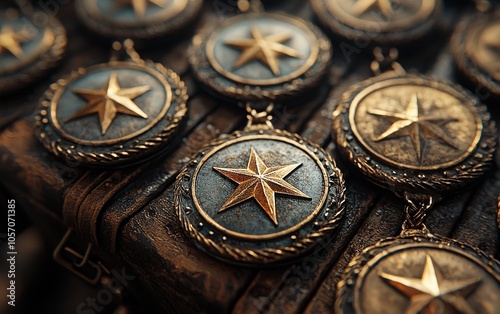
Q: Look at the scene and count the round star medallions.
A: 9